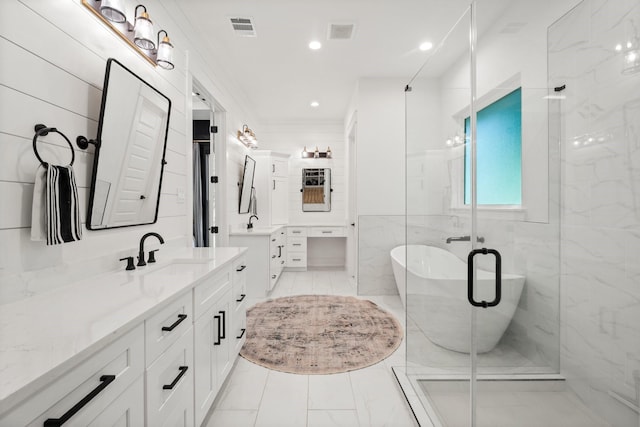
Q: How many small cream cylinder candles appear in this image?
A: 0